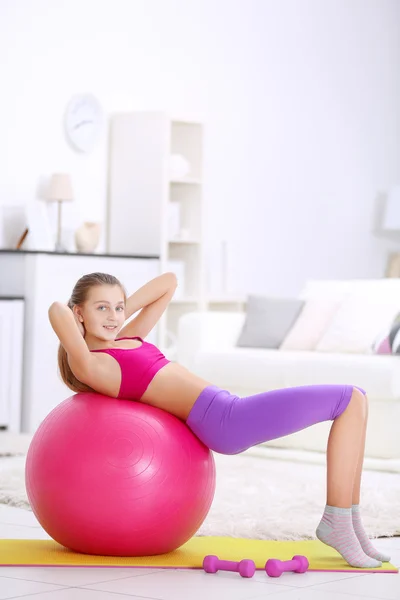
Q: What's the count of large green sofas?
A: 0